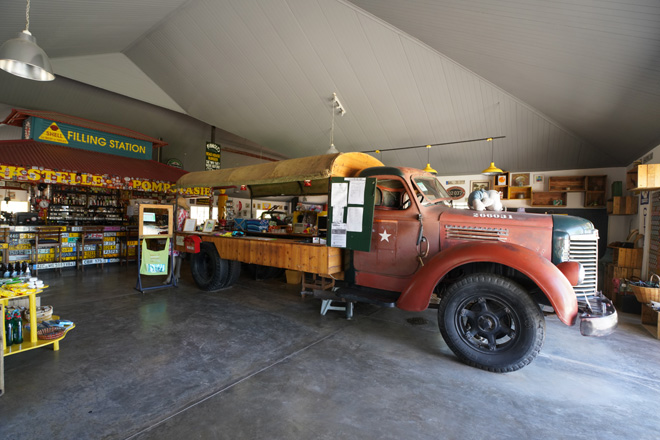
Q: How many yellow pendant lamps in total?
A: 2